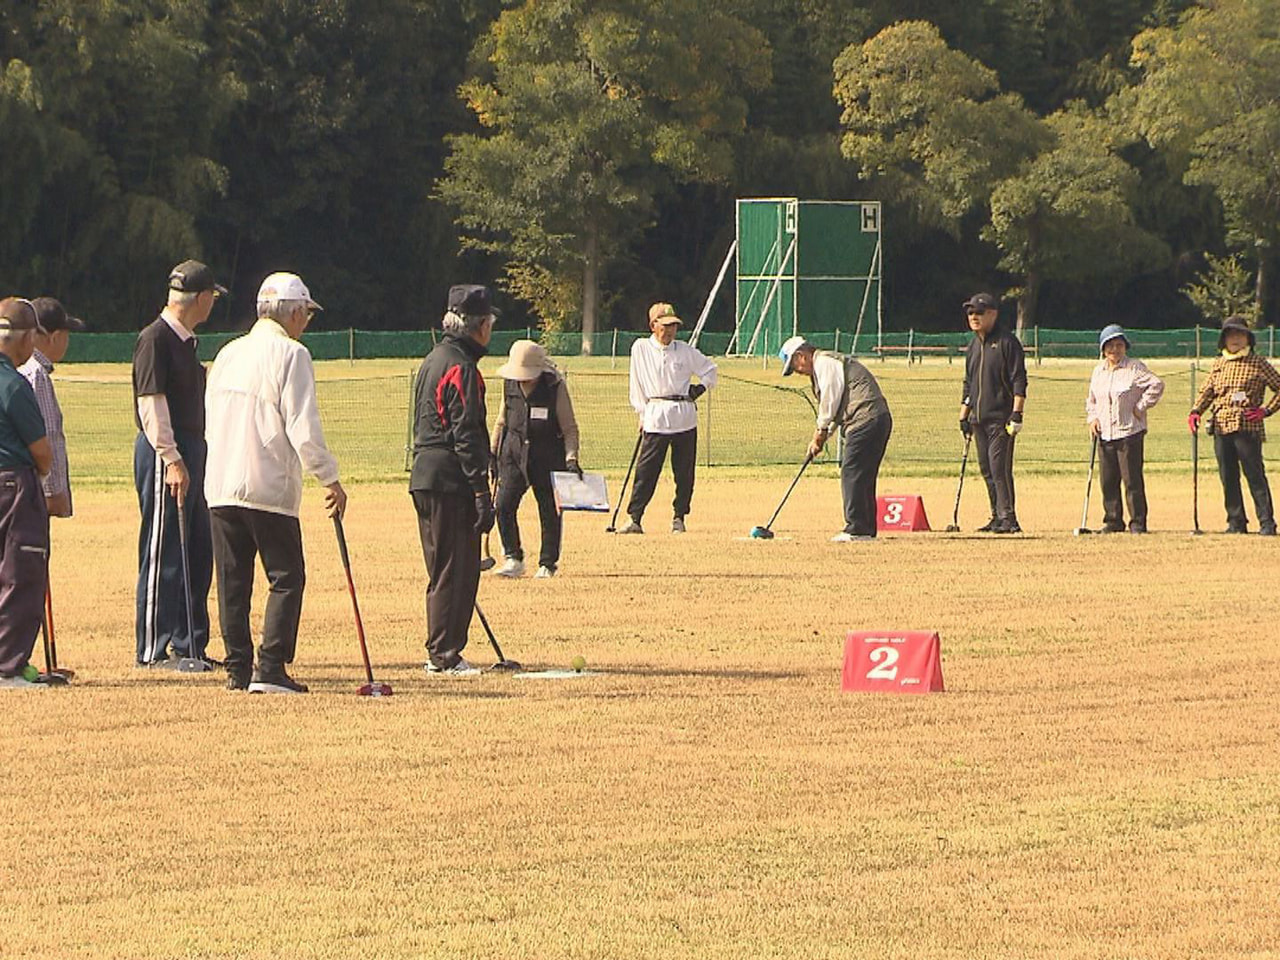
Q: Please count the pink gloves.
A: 2